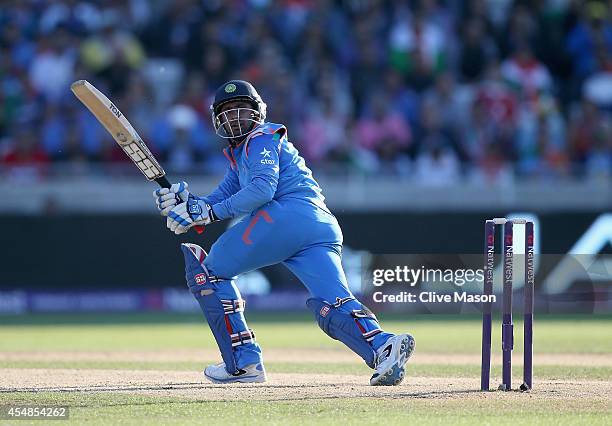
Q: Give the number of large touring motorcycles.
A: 0